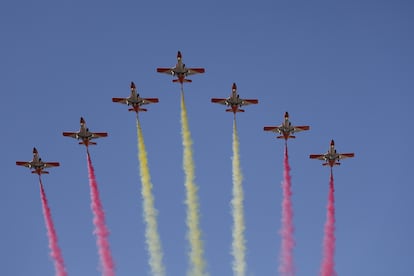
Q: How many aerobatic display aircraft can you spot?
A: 7